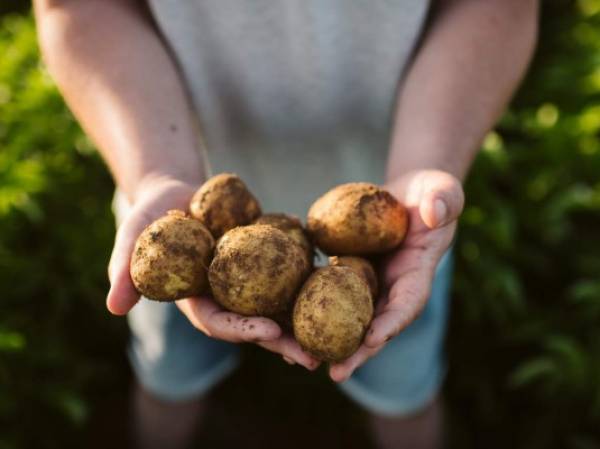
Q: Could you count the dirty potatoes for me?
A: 7